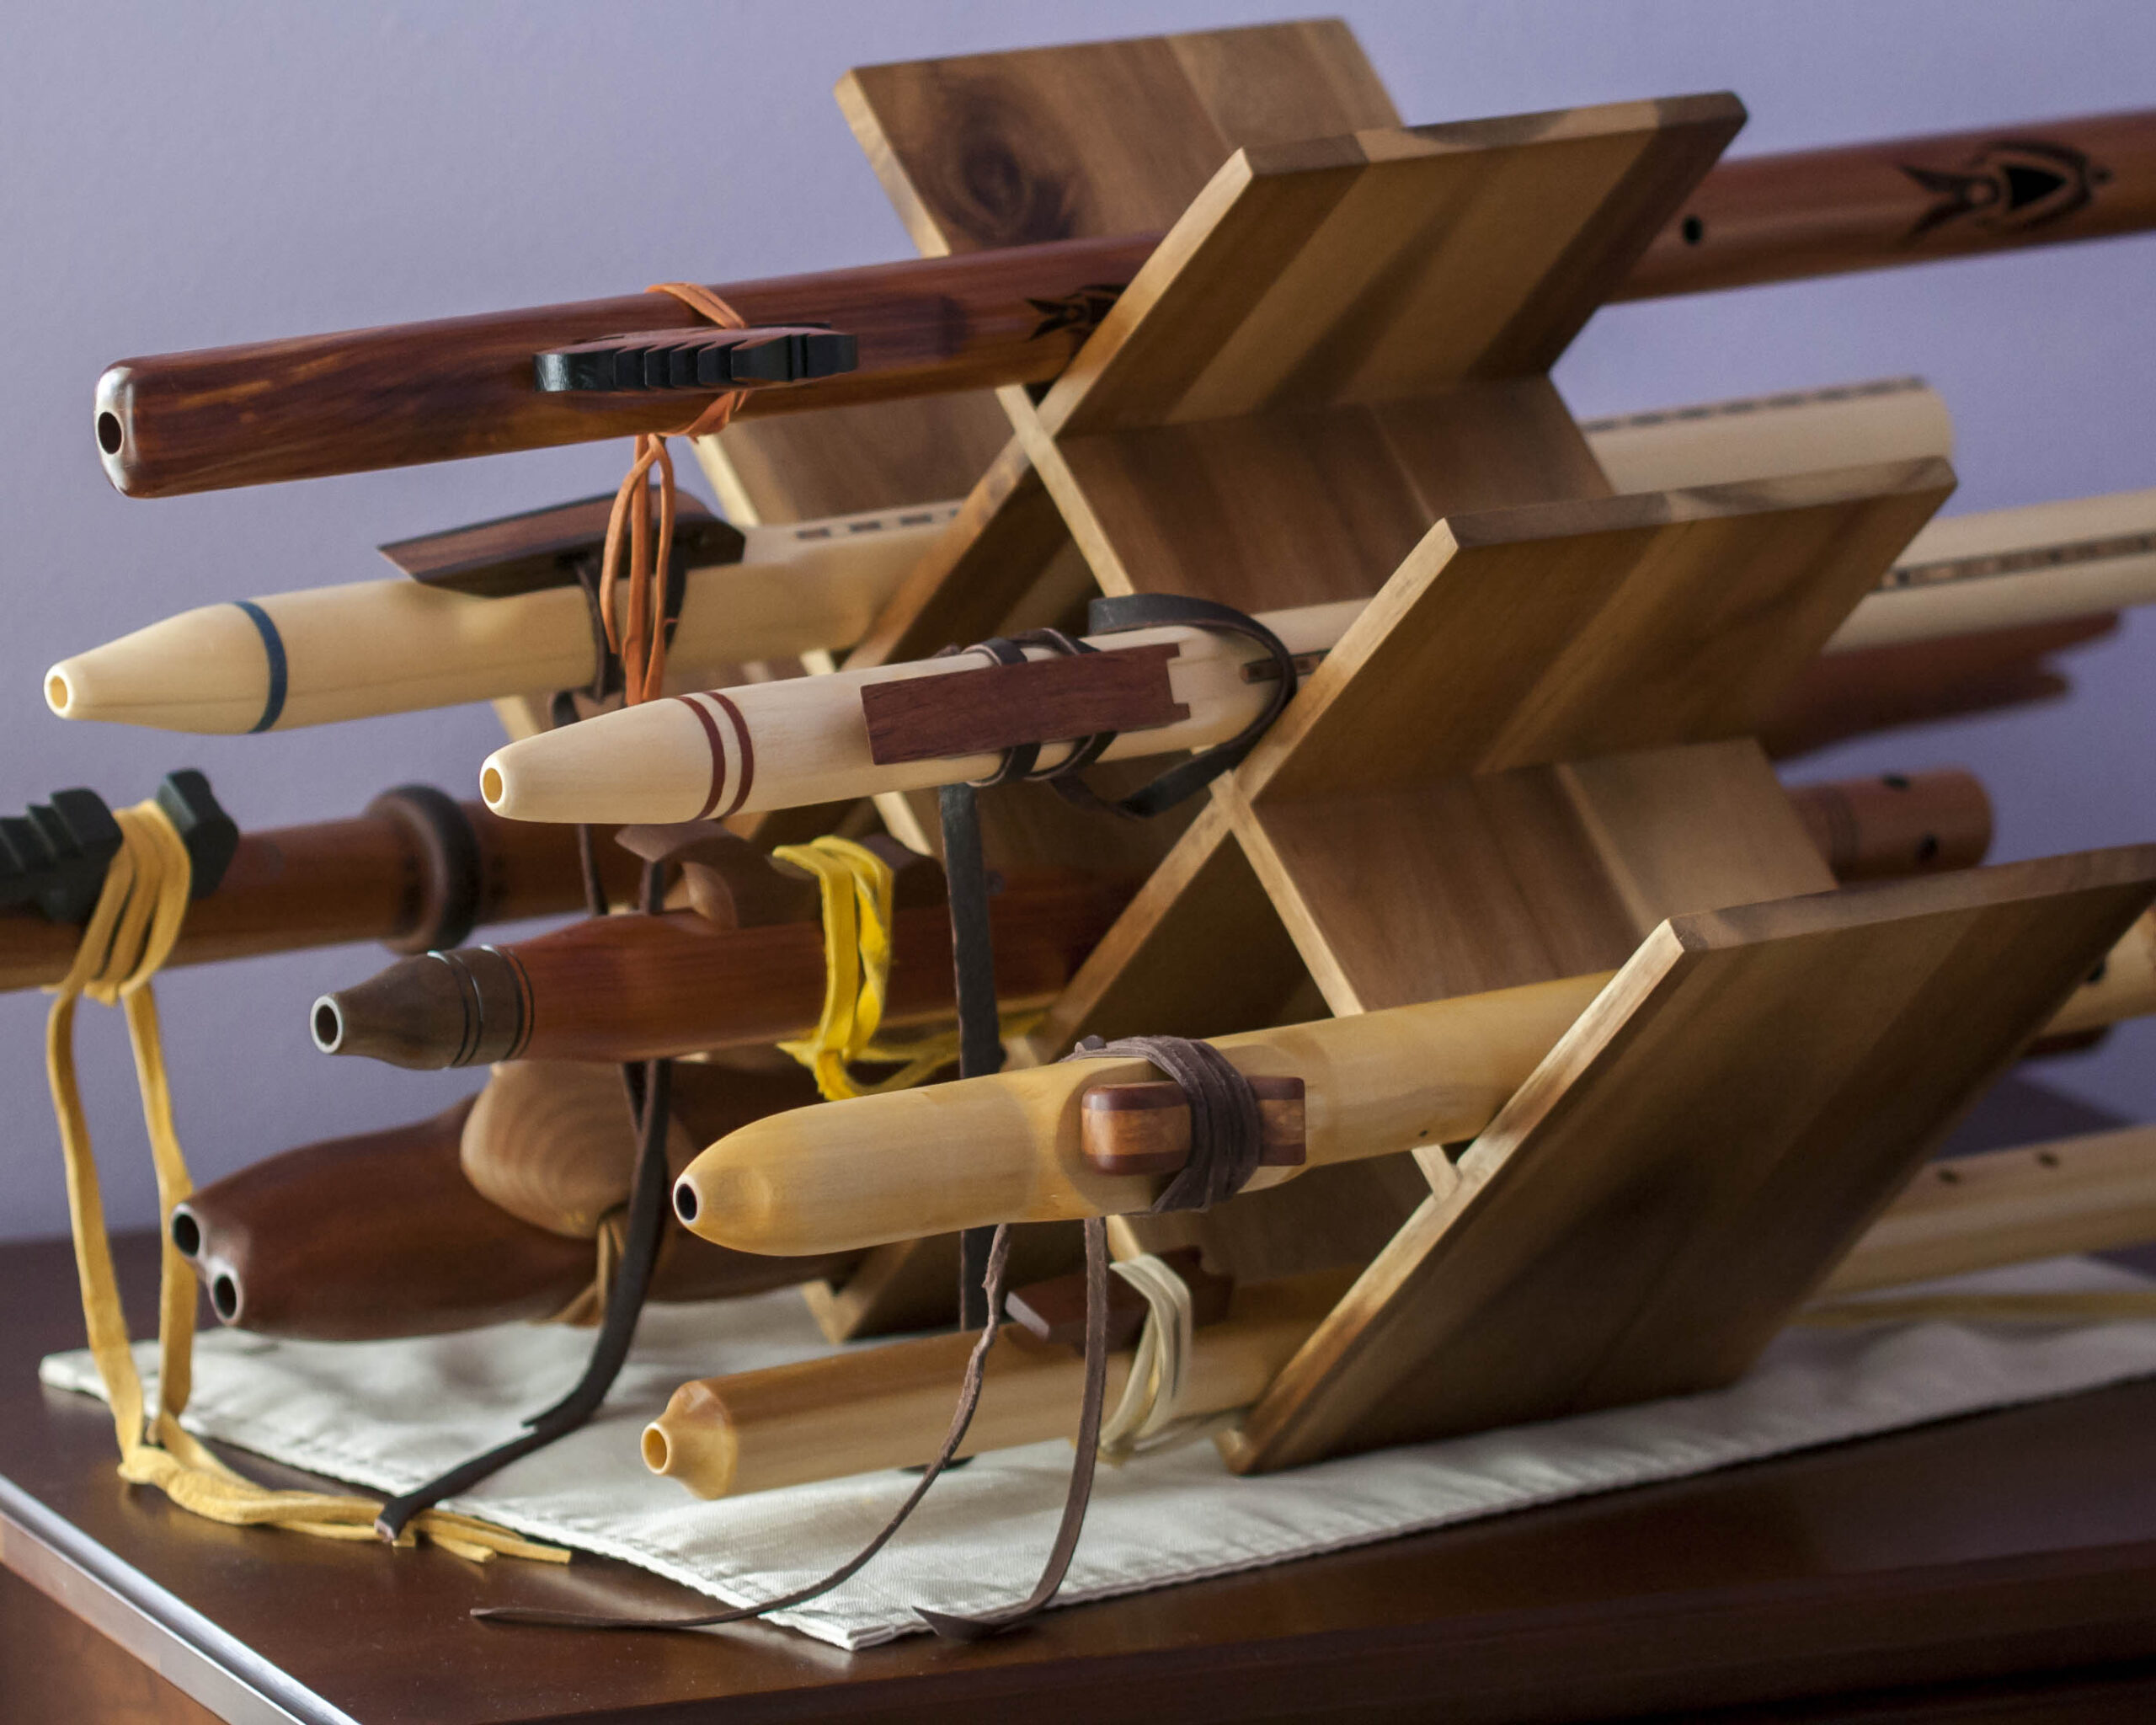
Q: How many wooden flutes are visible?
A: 8